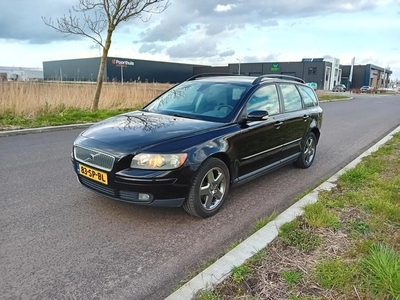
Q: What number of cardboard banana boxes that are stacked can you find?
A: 0